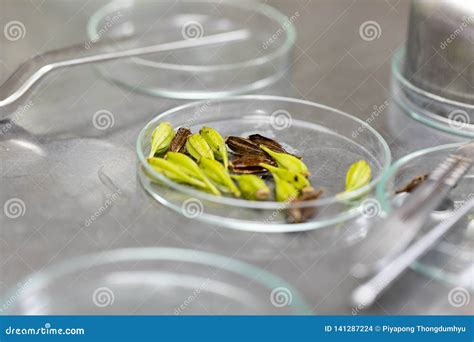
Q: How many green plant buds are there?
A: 11